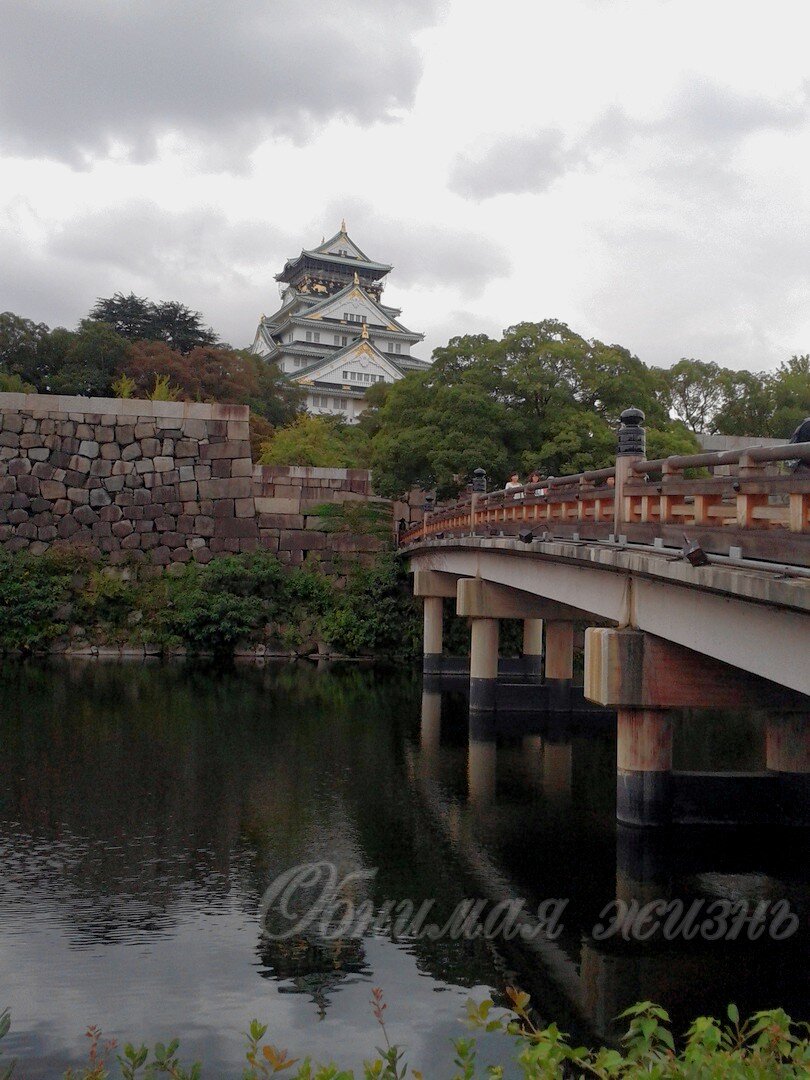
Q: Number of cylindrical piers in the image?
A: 6